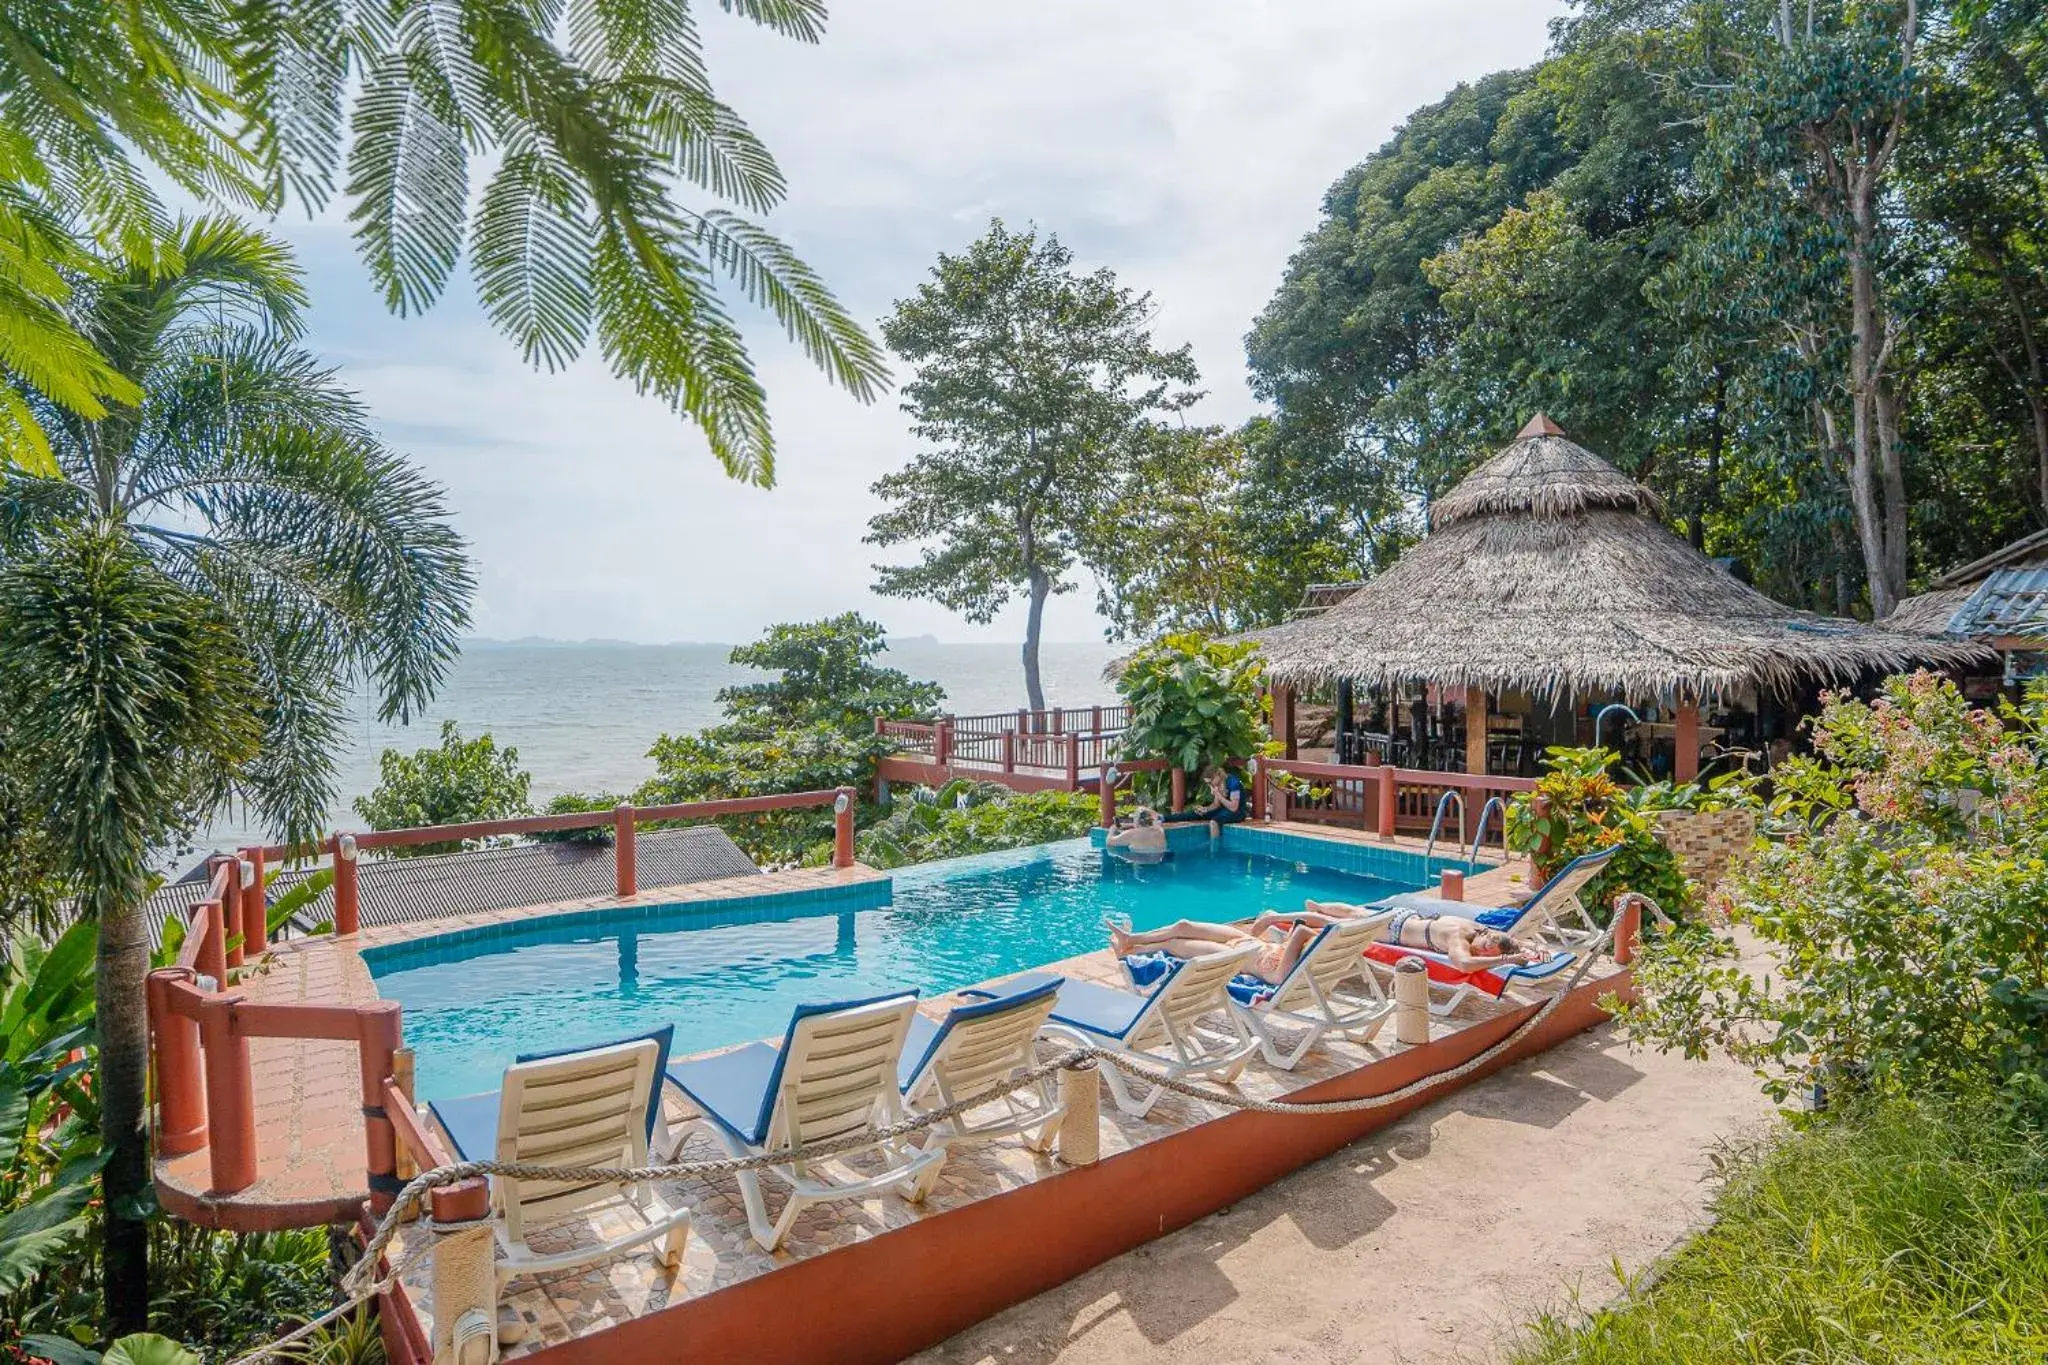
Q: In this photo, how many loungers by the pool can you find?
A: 7